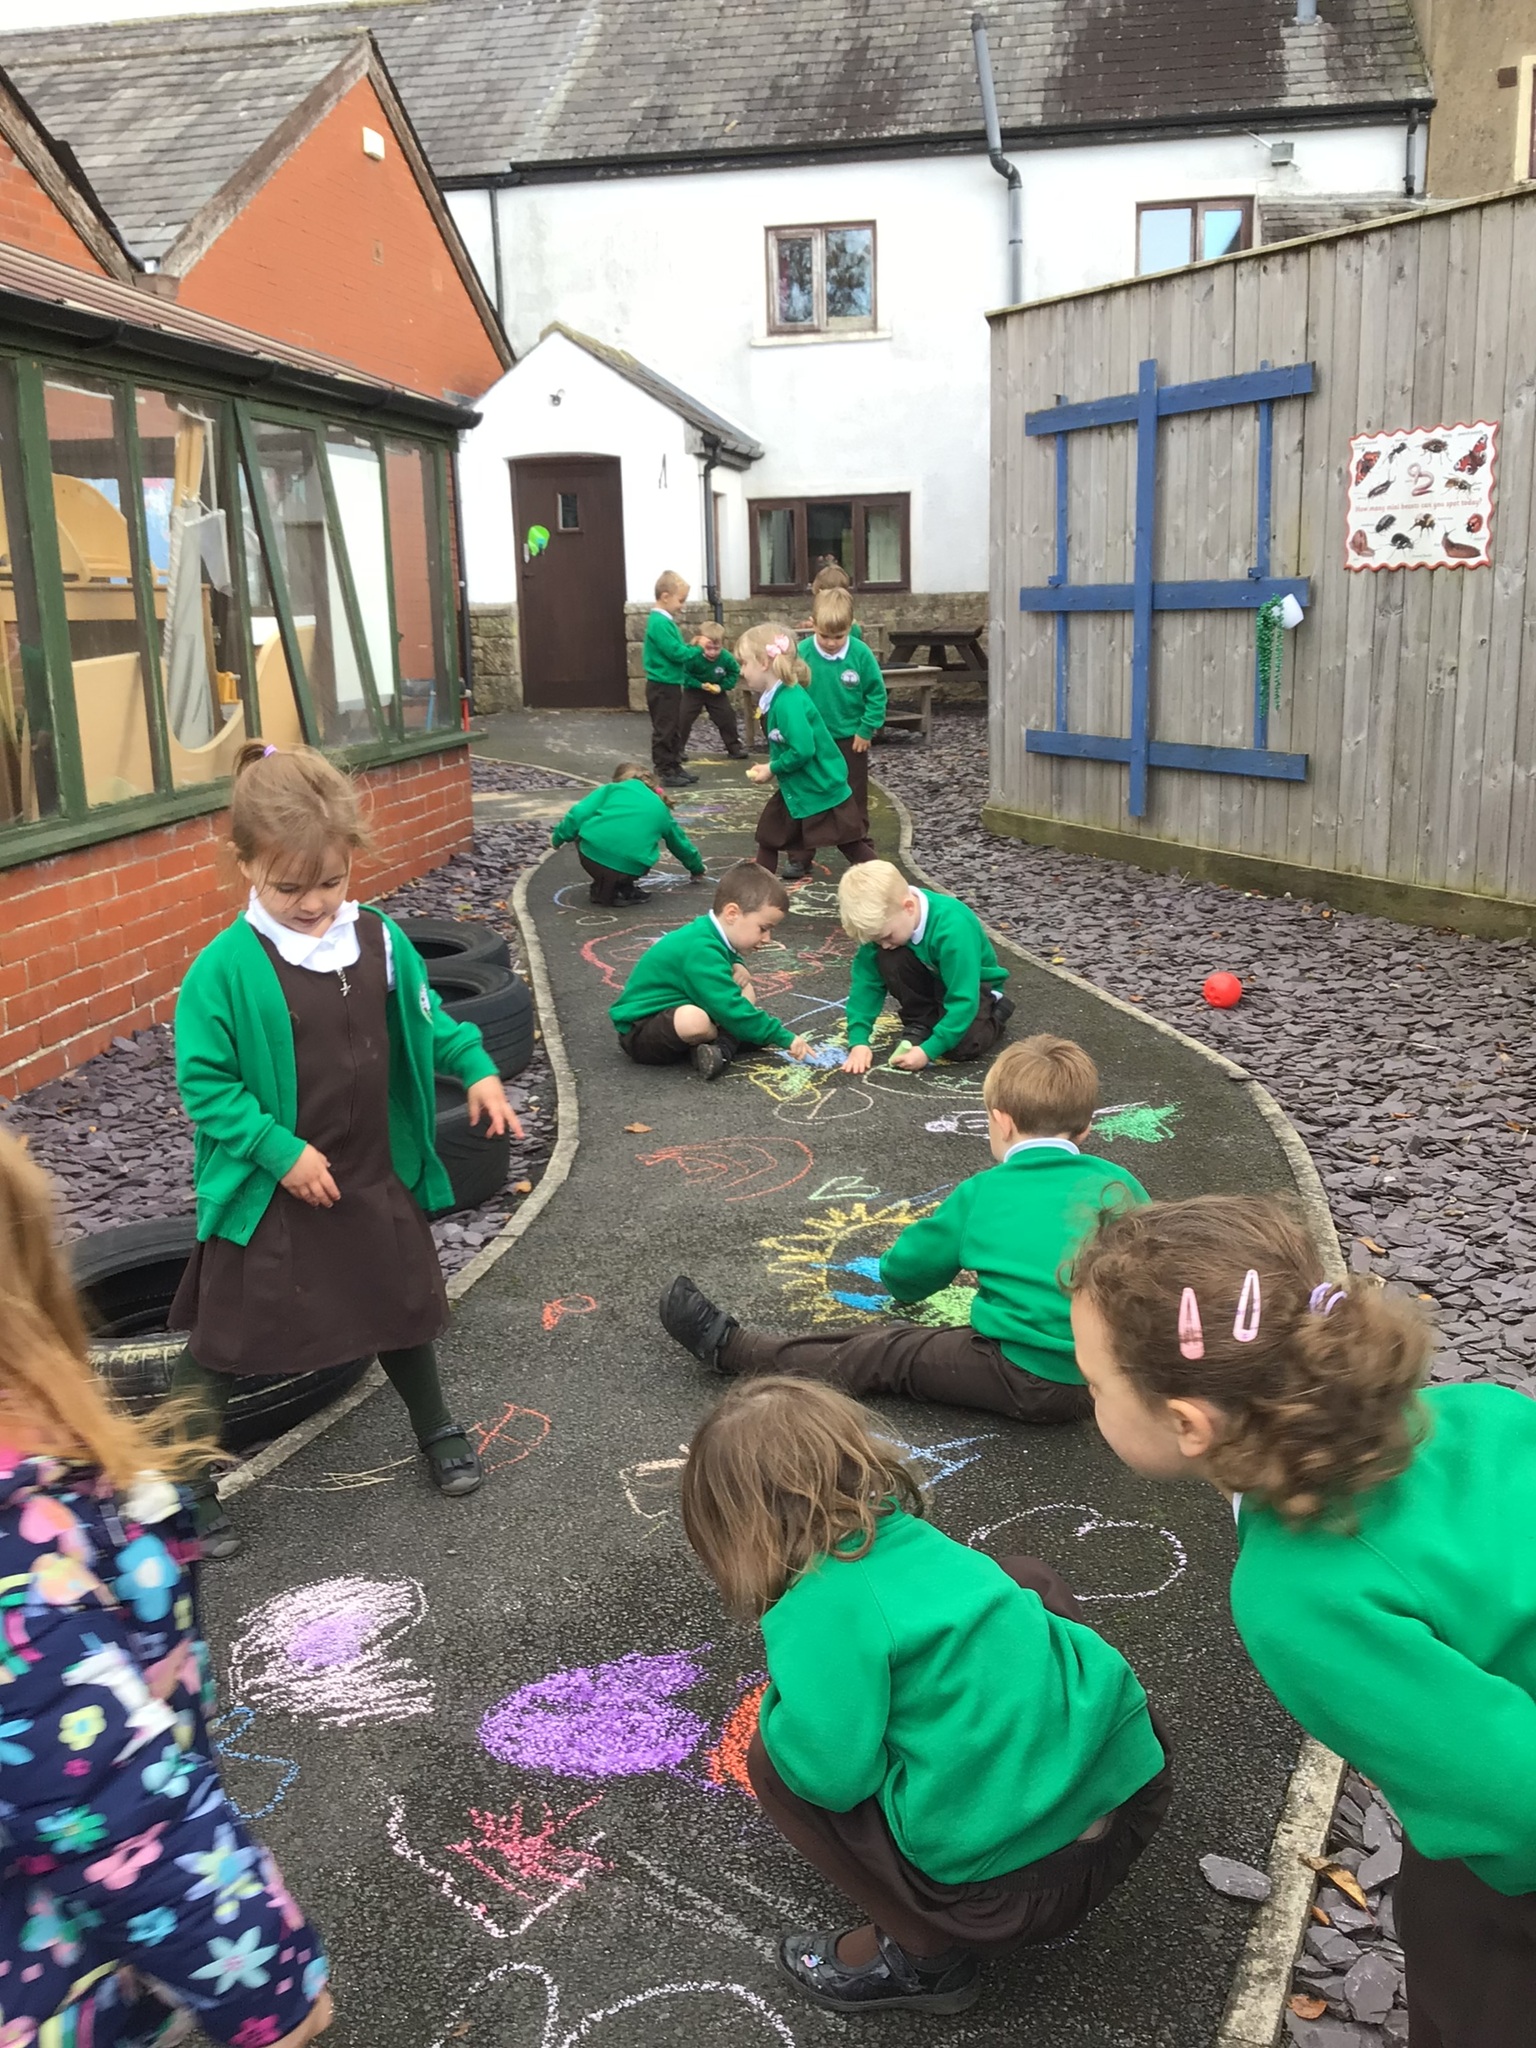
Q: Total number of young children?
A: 13